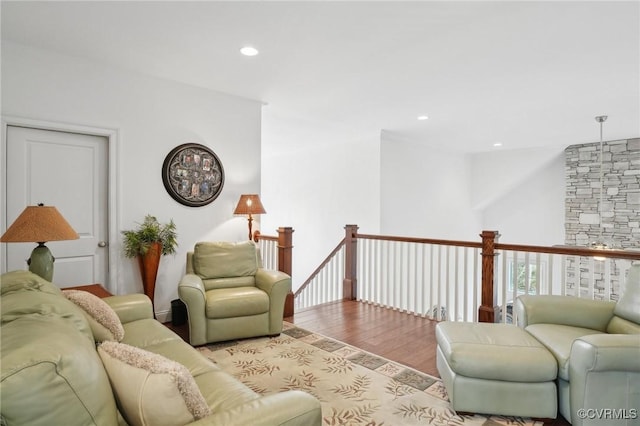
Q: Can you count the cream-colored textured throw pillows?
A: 2